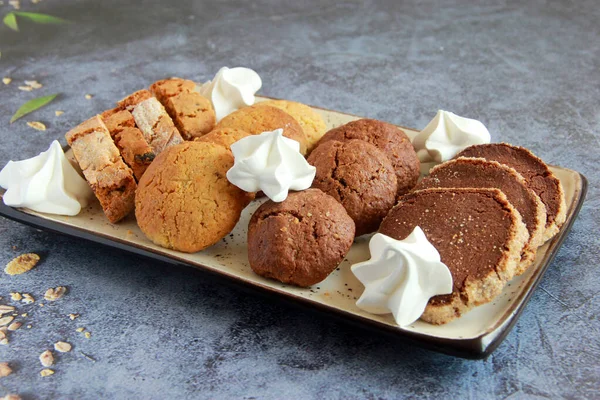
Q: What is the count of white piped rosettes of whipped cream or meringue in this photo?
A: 5